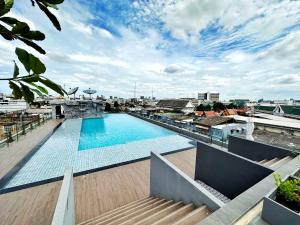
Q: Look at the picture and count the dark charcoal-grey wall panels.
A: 2